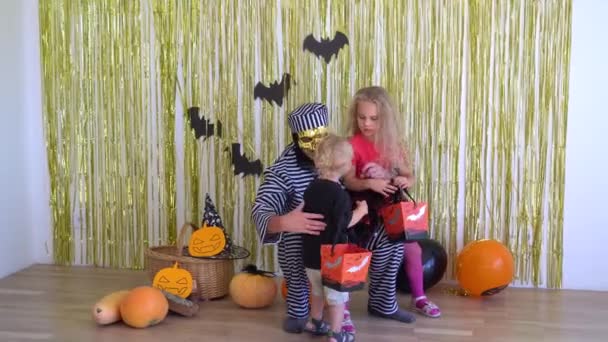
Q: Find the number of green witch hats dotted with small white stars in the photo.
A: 0